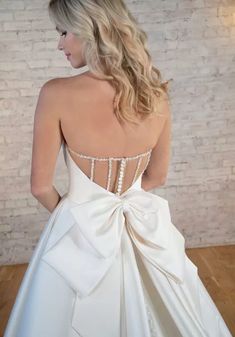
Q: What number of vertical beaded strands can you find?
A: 5